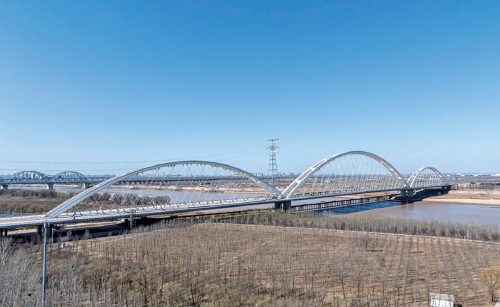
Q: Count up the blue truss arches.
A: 2